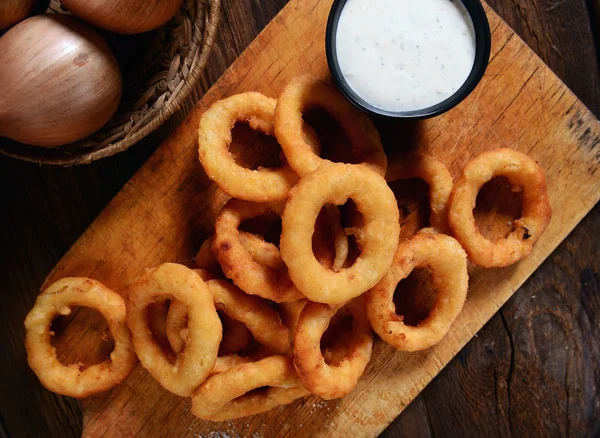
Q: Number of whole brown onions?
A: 3